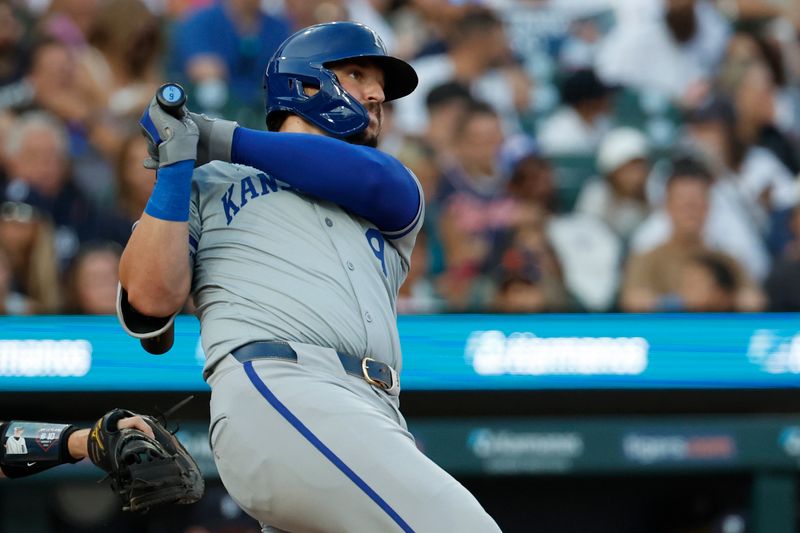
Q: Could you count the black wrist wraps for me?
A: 1